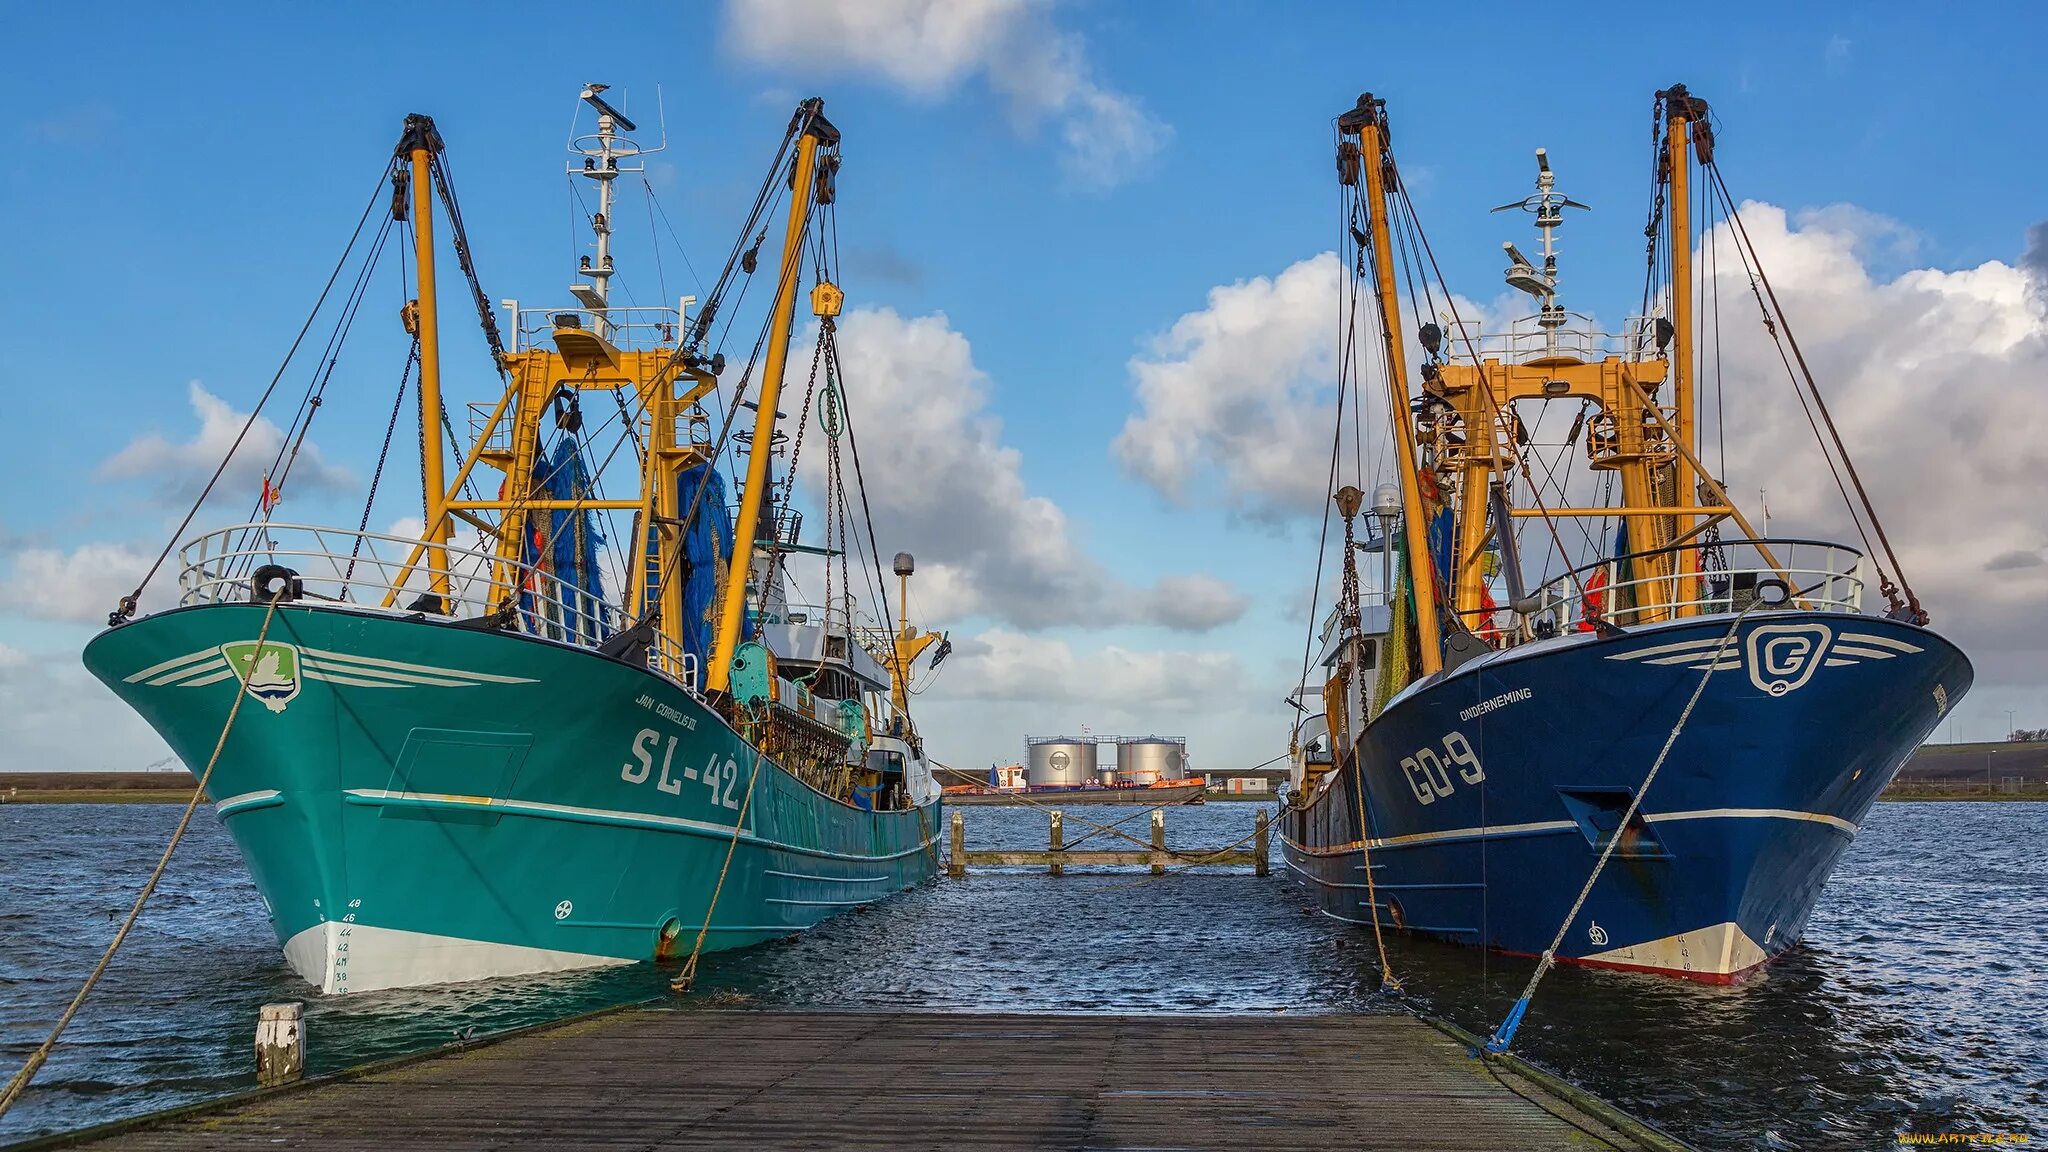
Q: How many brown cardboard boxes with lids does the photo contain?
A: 0